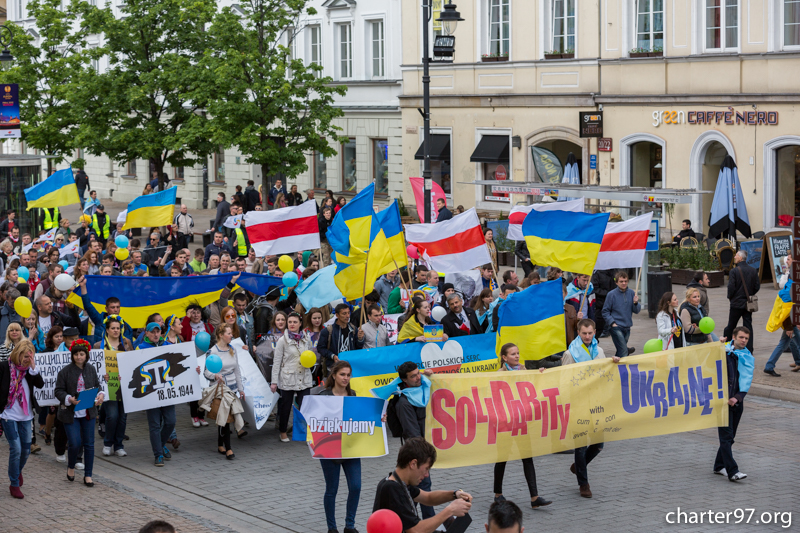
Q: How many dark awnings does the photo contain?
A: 2